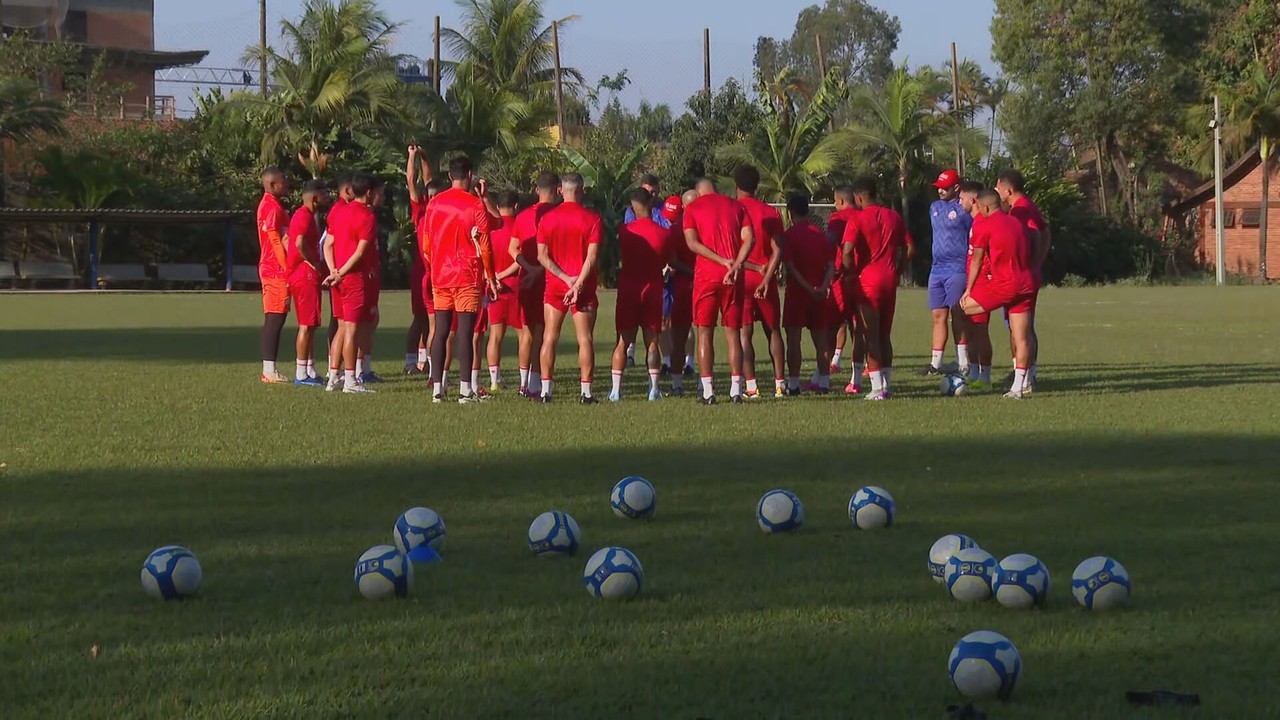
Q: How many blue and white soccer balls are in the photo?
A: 14